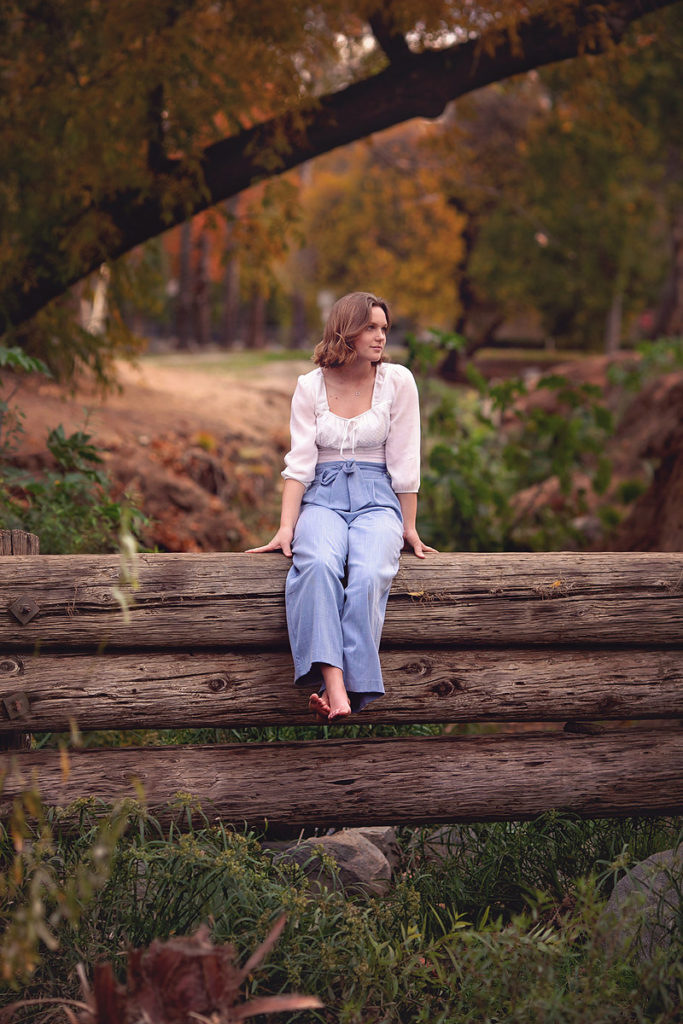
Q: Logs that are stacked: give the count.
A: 3